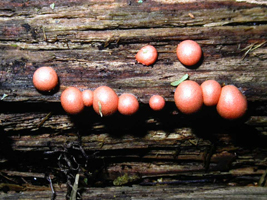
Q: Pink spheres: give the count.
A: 11